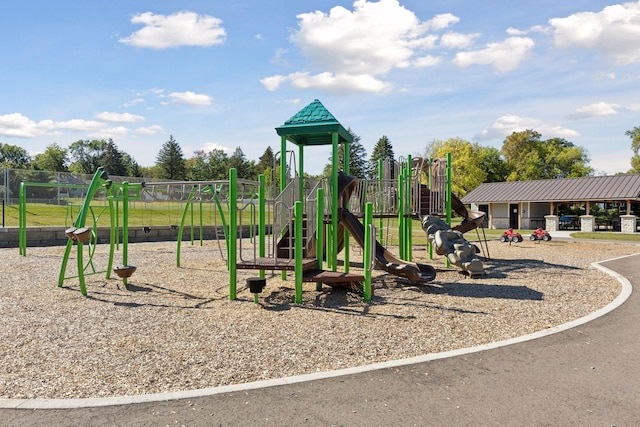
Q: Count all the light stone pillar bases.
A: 3